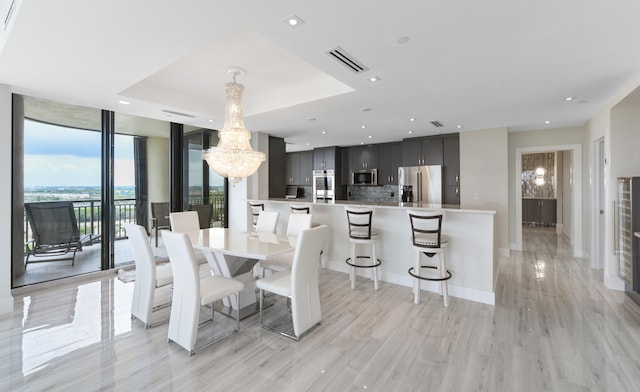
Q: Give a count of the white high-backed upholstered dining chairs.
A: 6